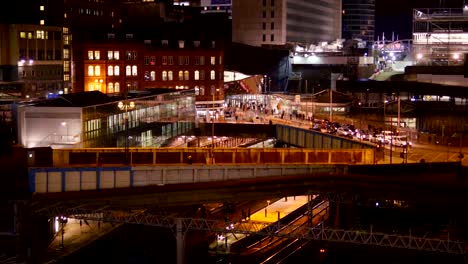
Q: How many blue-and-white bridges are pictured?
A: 1